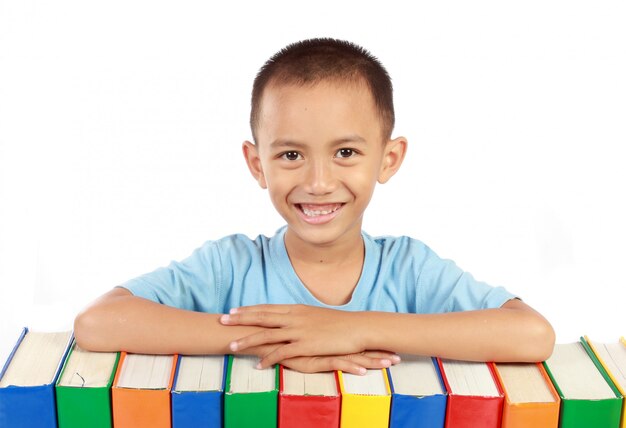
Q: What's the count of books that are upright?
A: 12